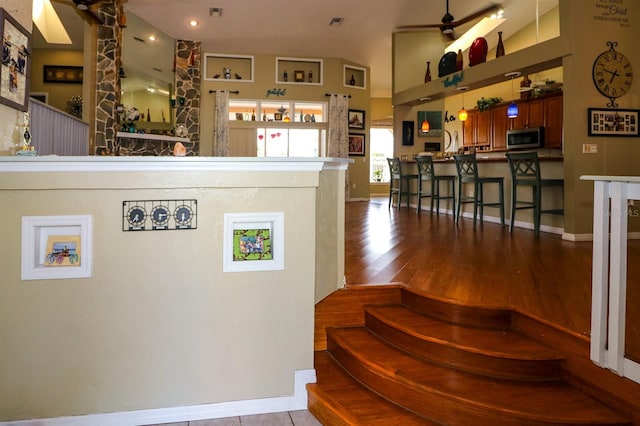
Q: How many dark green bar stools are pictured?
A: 4